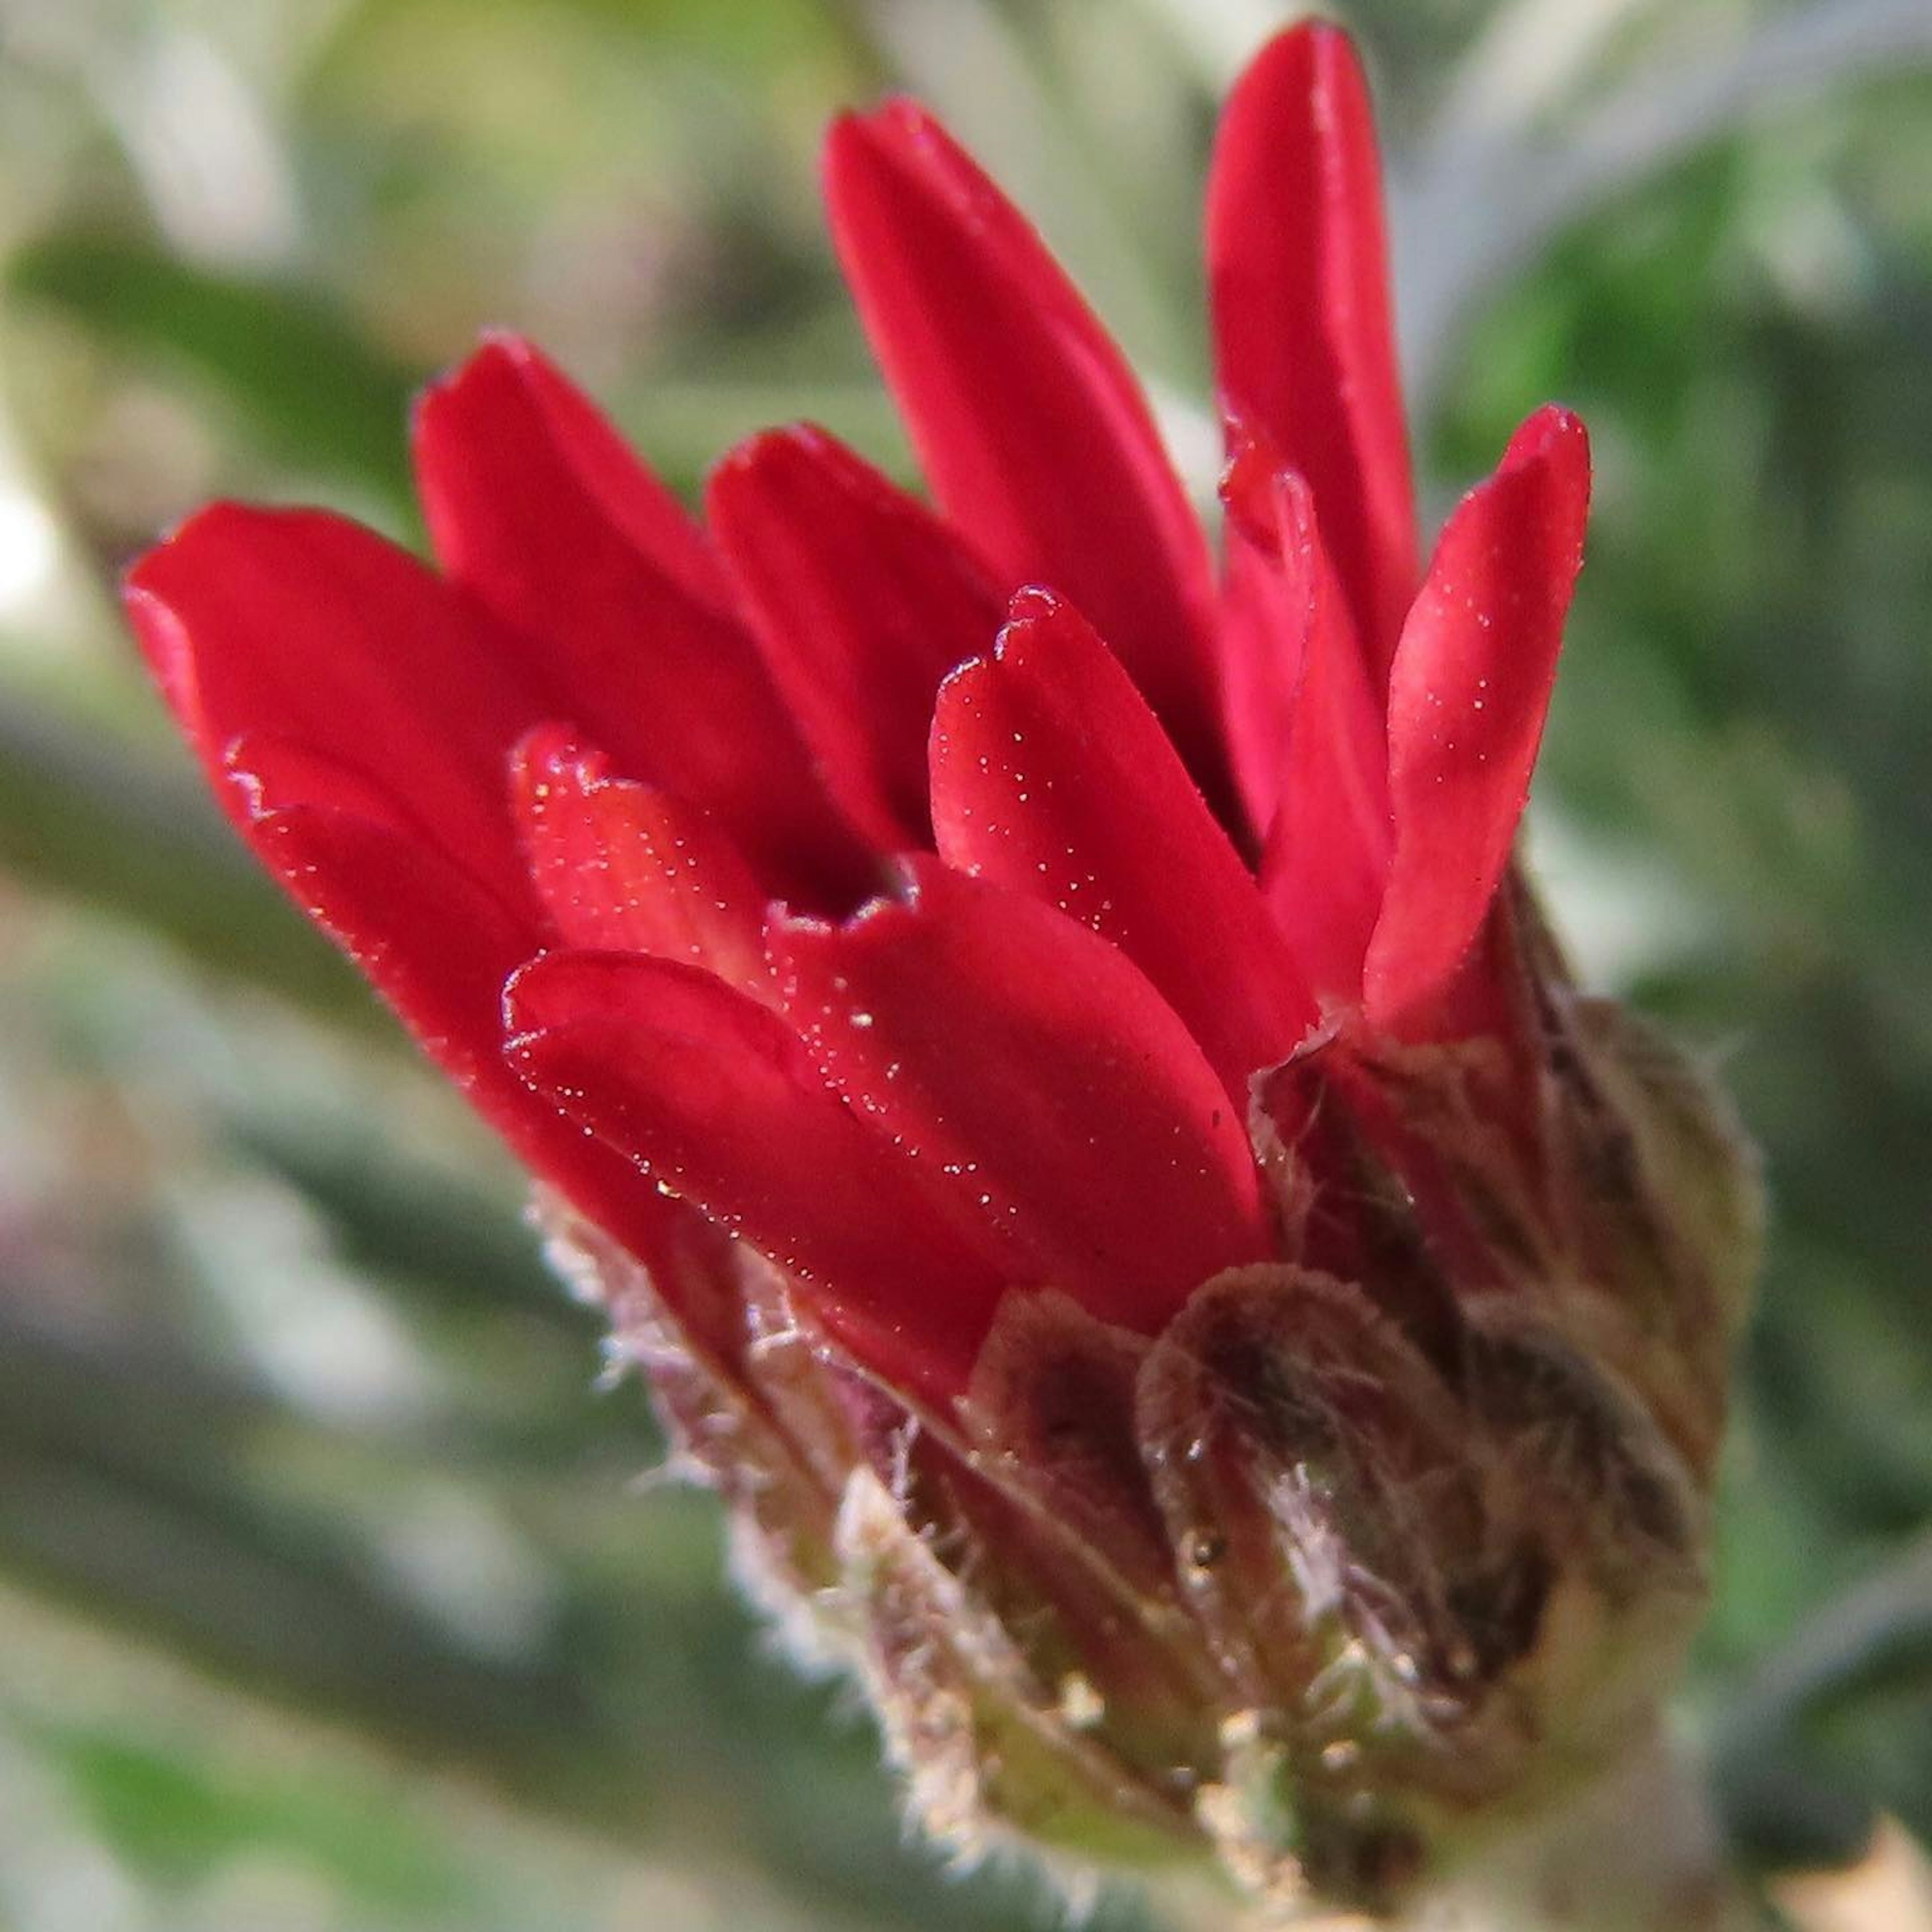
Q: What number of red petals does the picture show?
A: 12